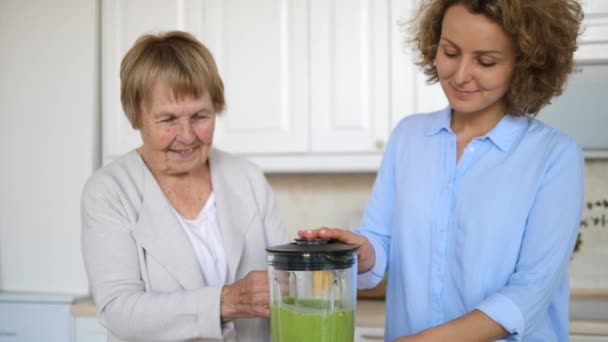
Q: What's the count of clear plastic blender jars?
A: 1